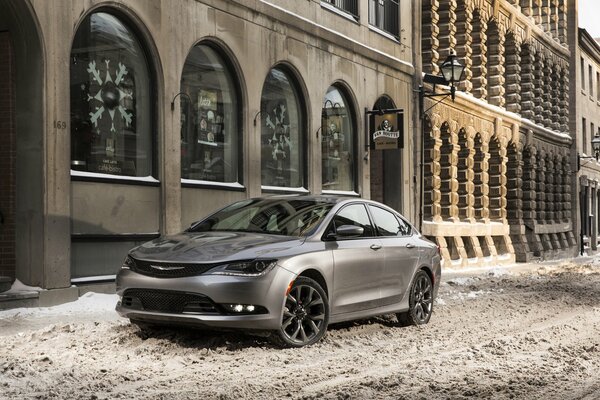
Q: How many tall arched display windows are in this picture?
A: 4